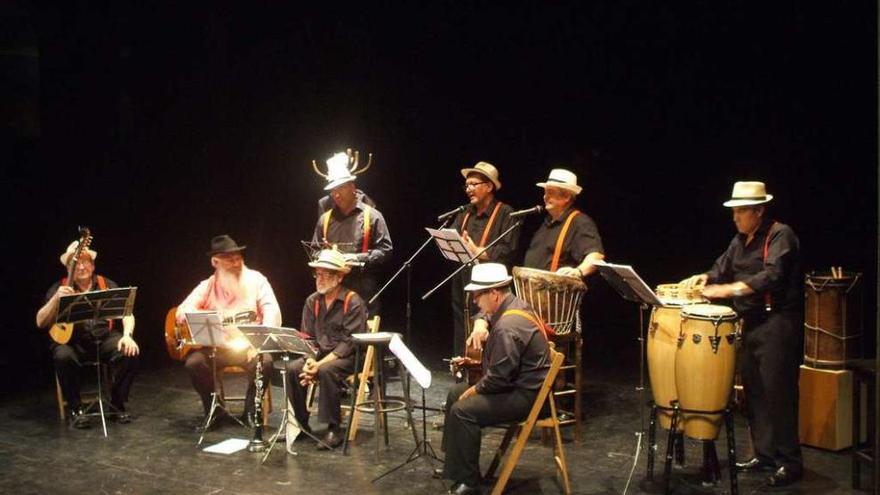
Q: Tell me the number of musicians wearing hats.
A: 8